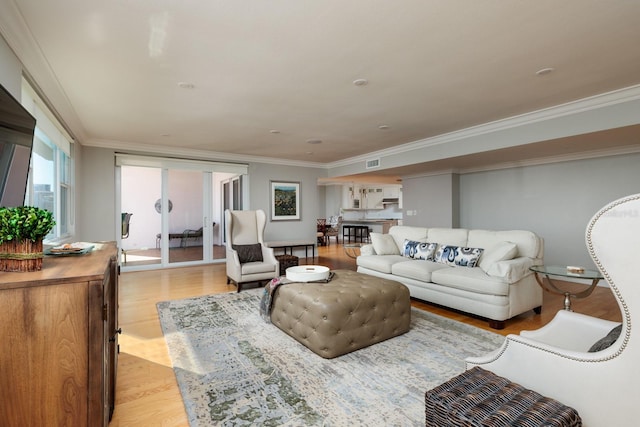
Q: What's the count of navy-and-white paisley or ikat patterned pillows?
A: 2